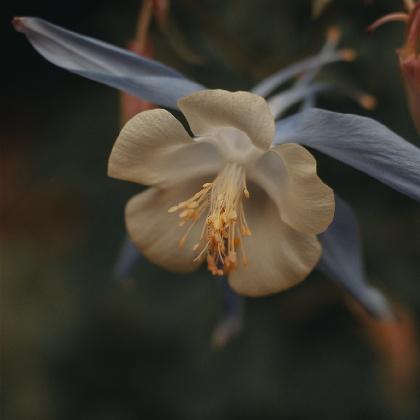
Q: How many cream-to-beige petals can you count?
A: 5